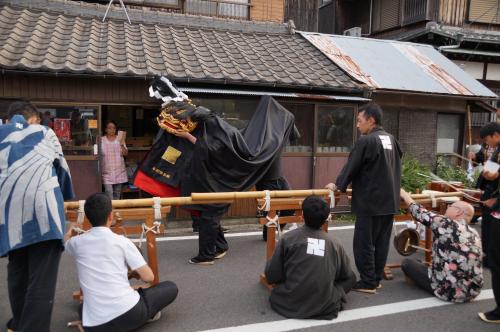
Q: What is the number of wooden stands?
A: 3